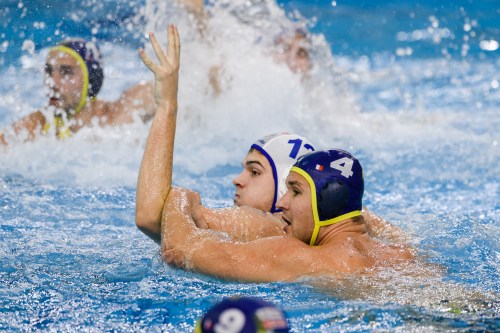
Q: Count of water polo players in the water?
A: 5